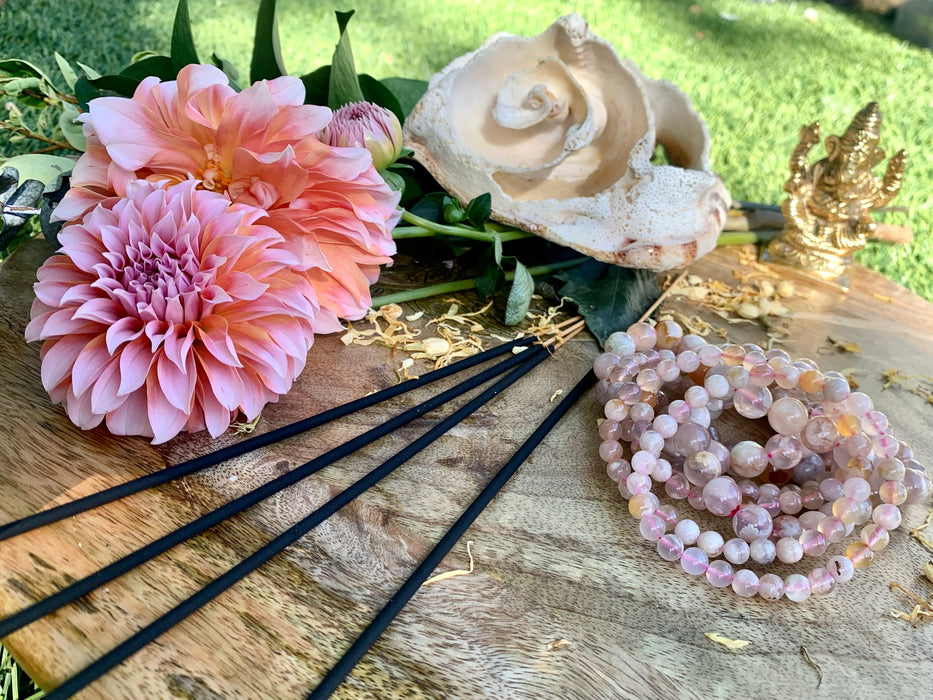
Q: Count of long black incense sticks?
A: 4